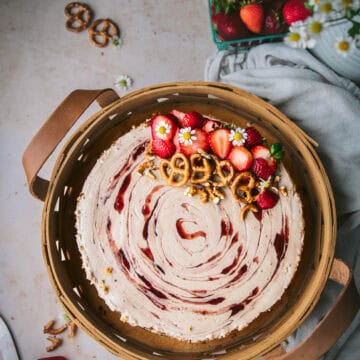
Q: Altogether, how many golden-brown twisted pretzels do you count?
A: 6